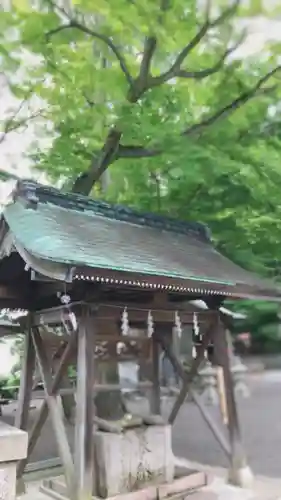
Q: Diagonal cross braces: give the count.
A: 4